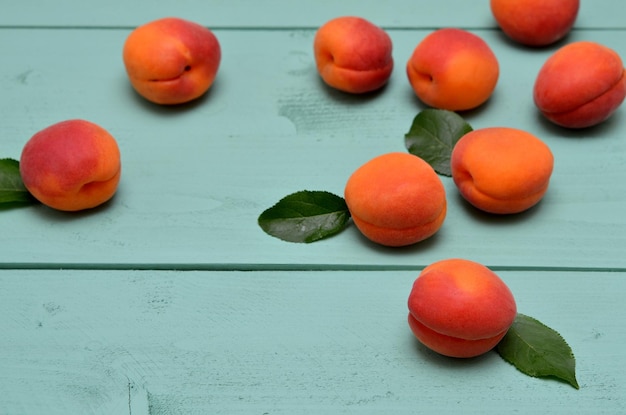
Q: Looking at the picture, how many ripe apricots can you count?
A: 9